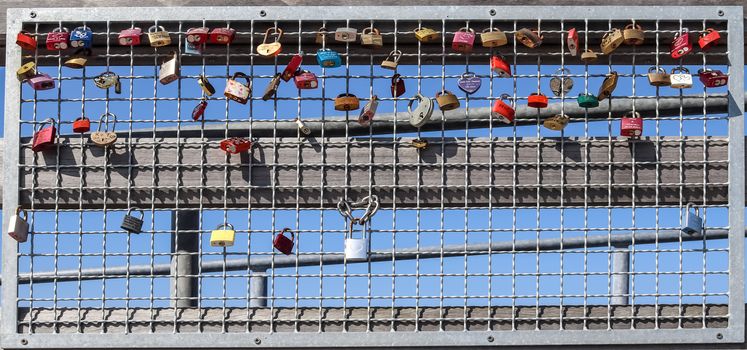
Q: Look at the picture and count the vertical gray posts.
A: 3